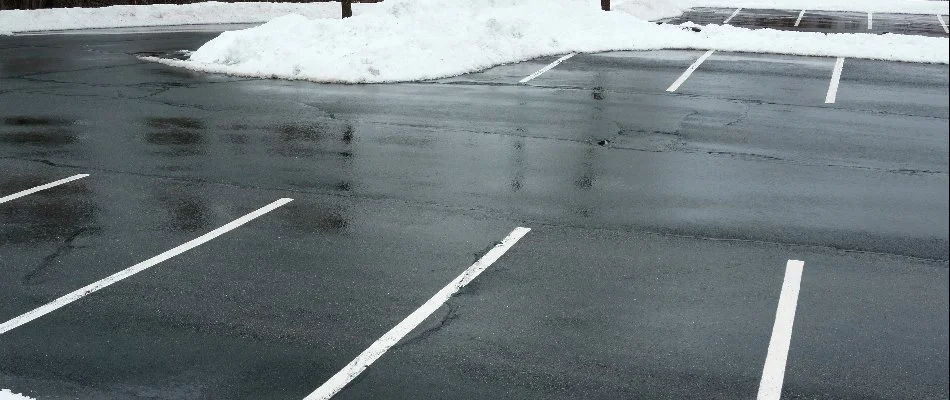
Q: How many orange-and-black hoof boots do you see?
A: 0